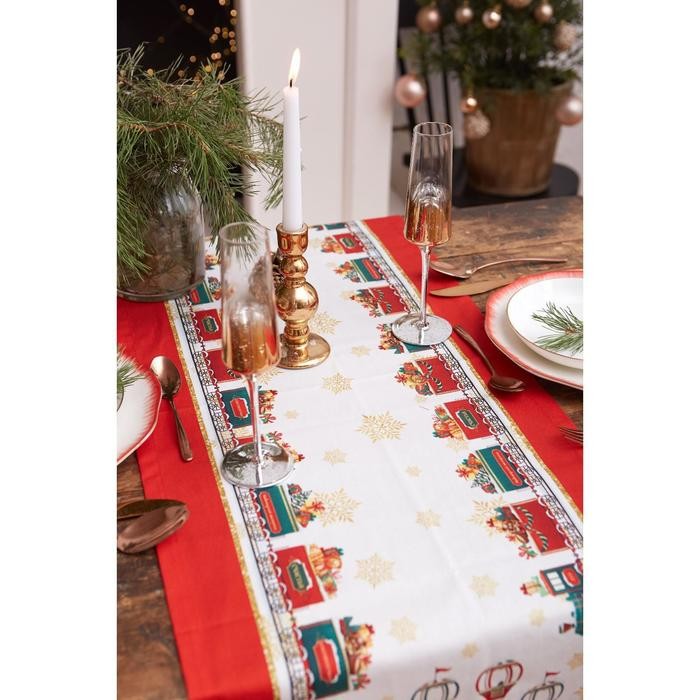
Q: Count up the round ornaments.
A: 10